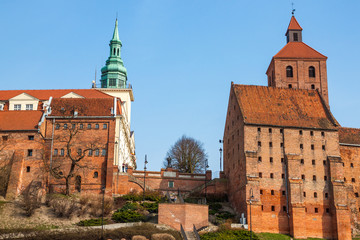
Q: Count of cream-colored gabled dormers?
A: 2